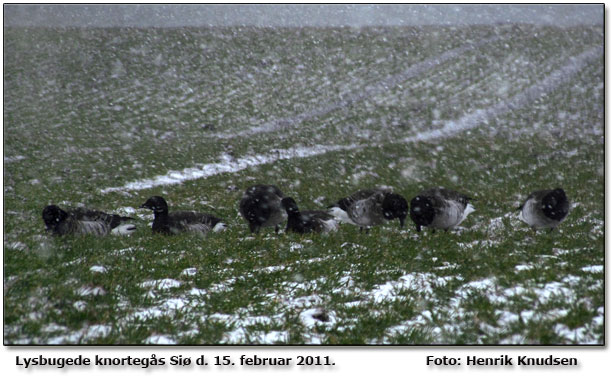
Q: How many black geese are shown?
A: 7